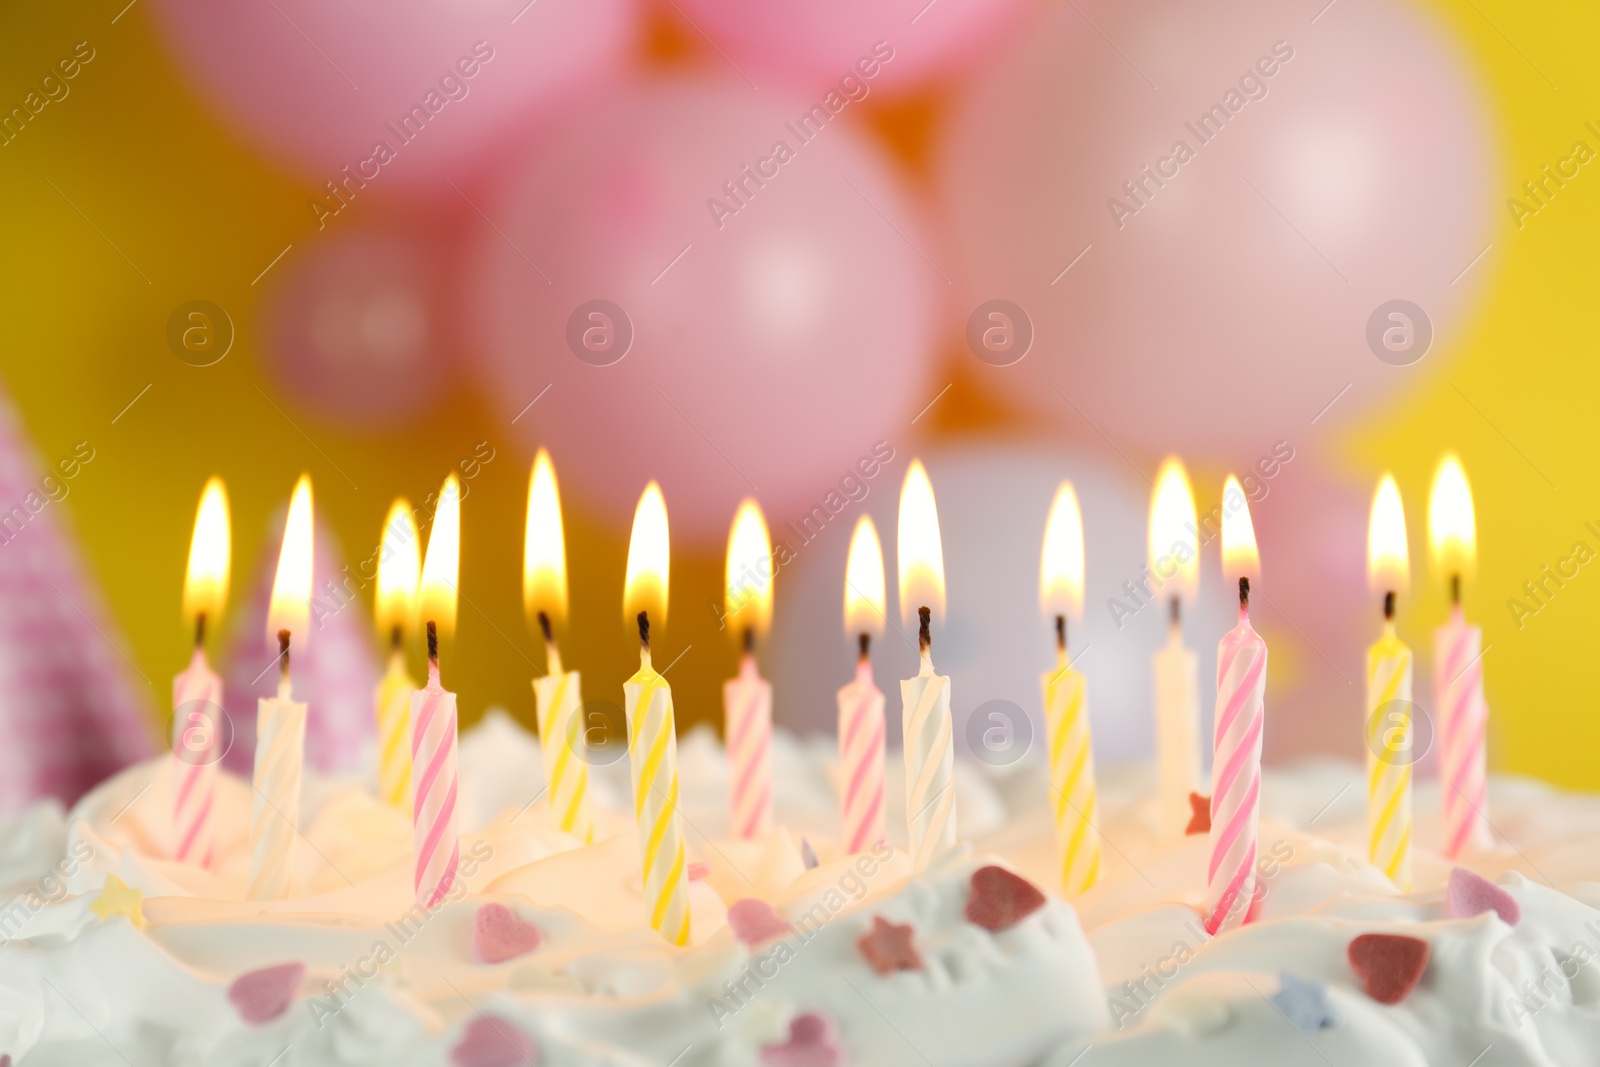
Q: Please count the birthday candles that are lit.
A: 14